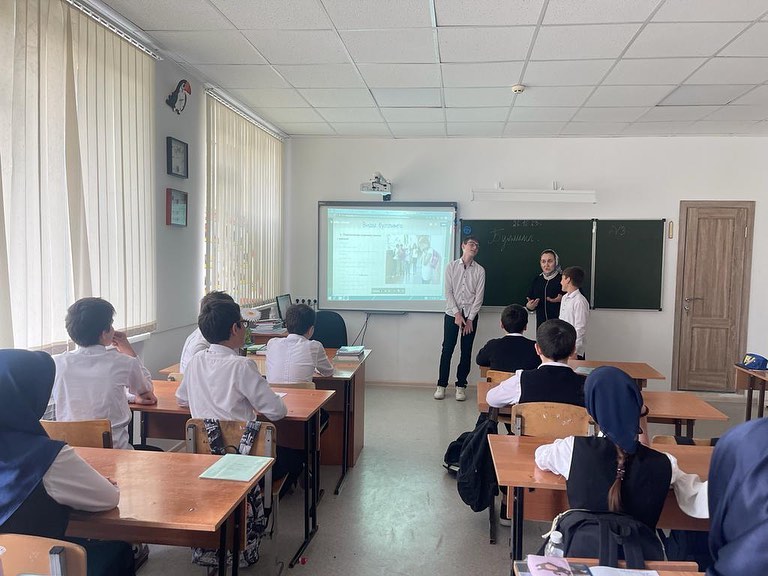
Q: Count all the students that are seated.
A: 9